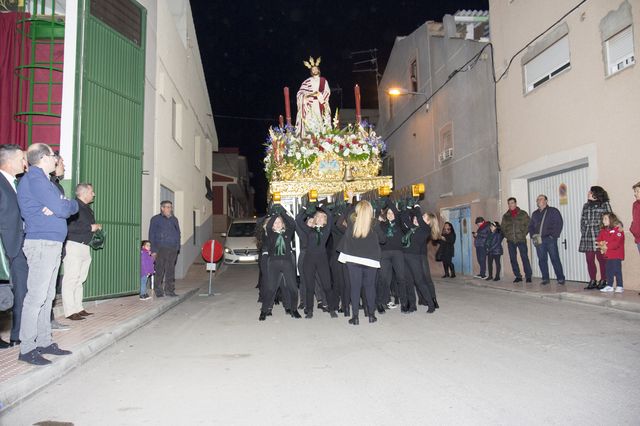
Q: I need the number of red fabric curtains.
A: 1